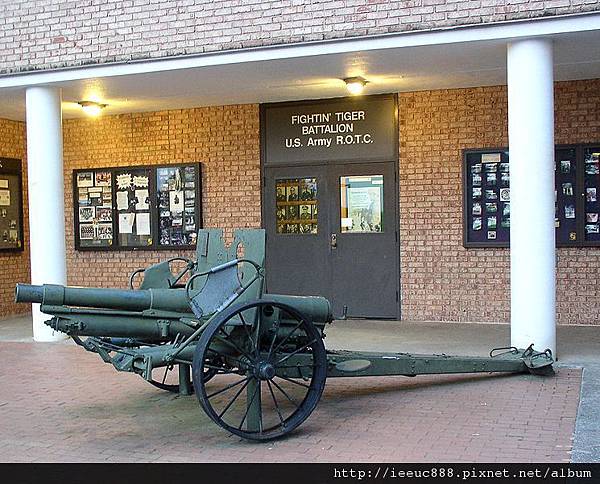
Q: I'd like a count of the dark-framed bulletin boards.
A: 3